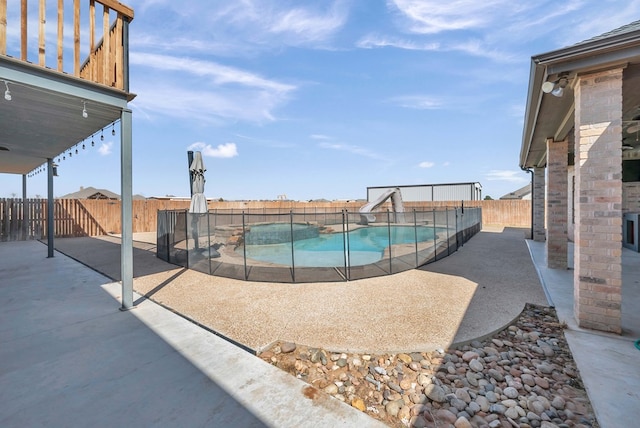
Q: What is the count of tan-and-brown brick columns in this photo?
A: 3